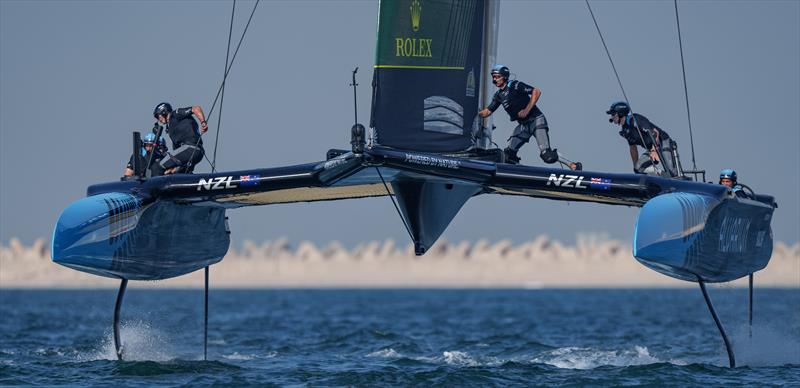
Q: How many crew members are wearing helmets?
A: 5